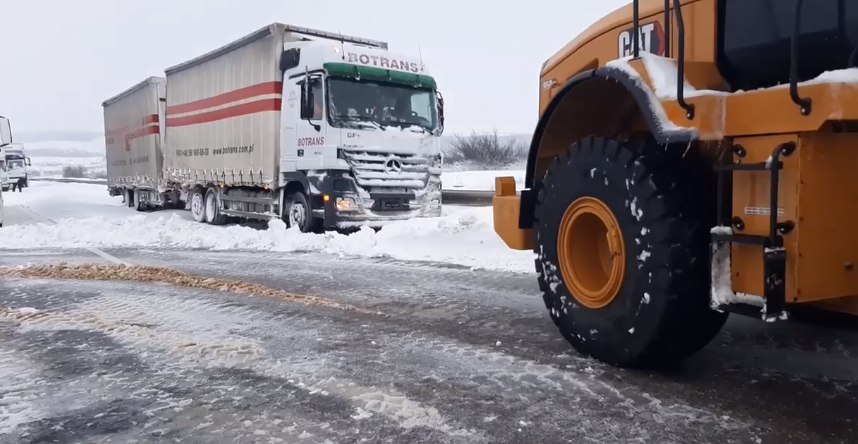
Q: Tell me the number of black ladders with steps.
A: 1